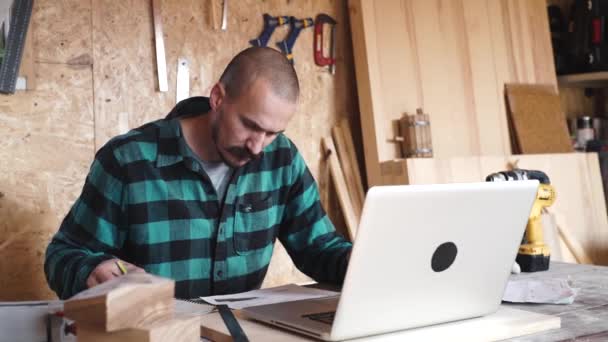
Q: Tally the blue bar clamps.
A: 2